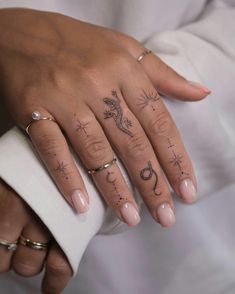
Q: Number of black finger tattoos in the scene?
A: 7